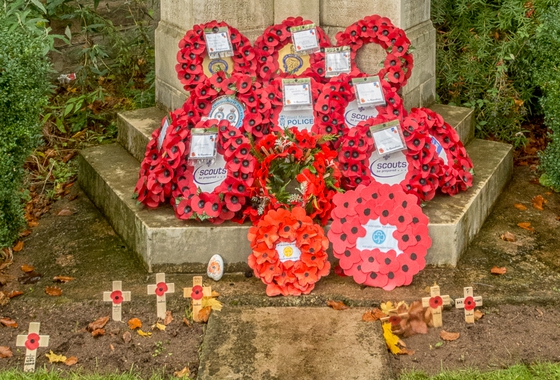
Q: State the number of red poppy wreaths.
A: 13